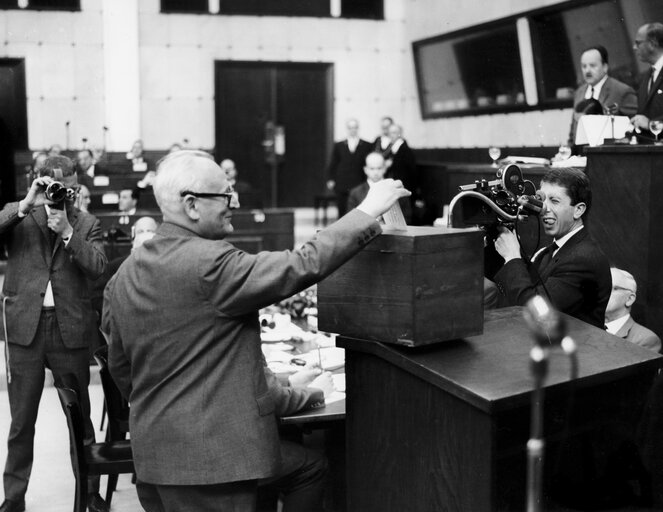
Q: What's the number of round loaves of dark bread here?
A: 0